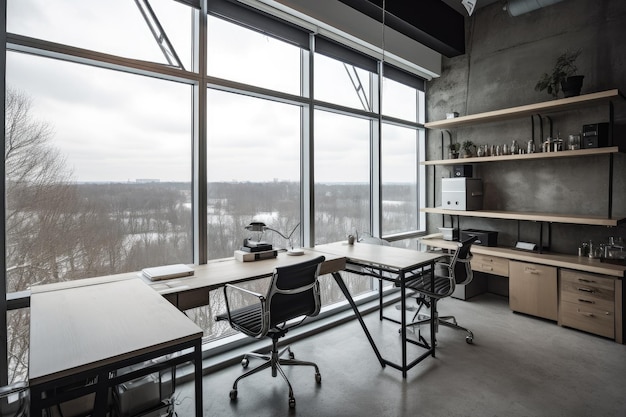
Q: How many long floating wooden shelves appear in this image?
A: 3